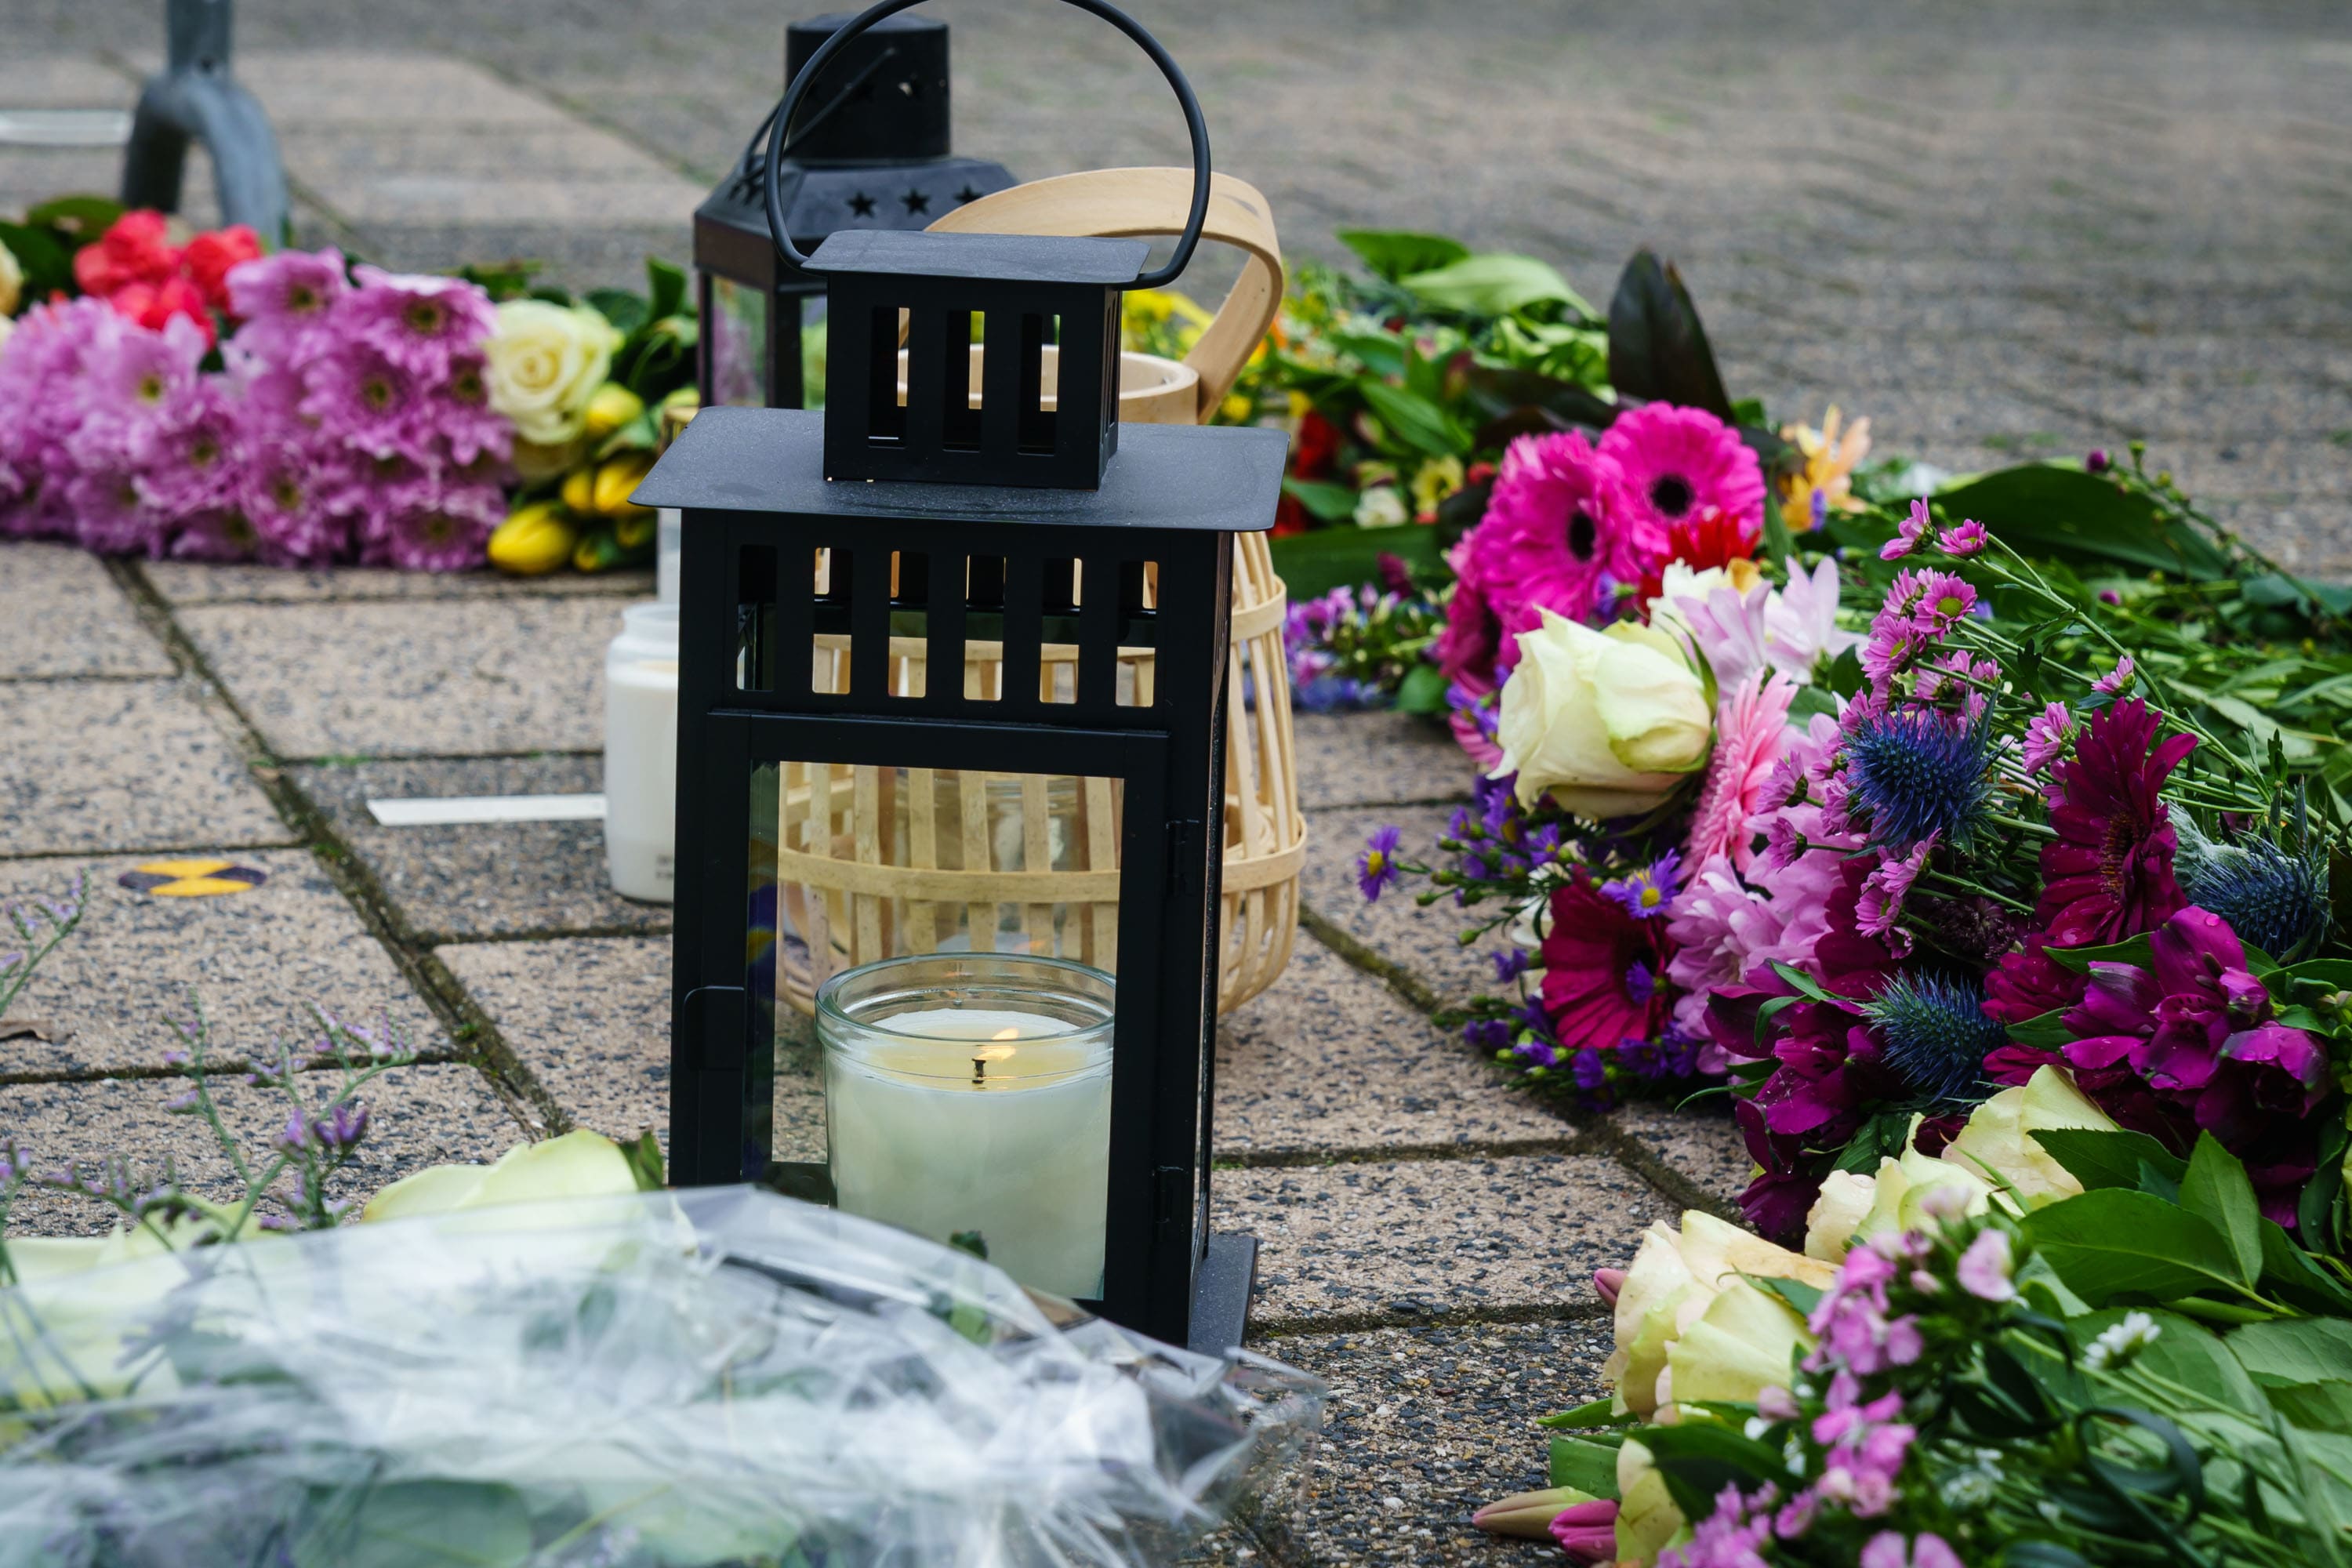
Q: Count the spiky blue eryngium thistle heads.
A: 3